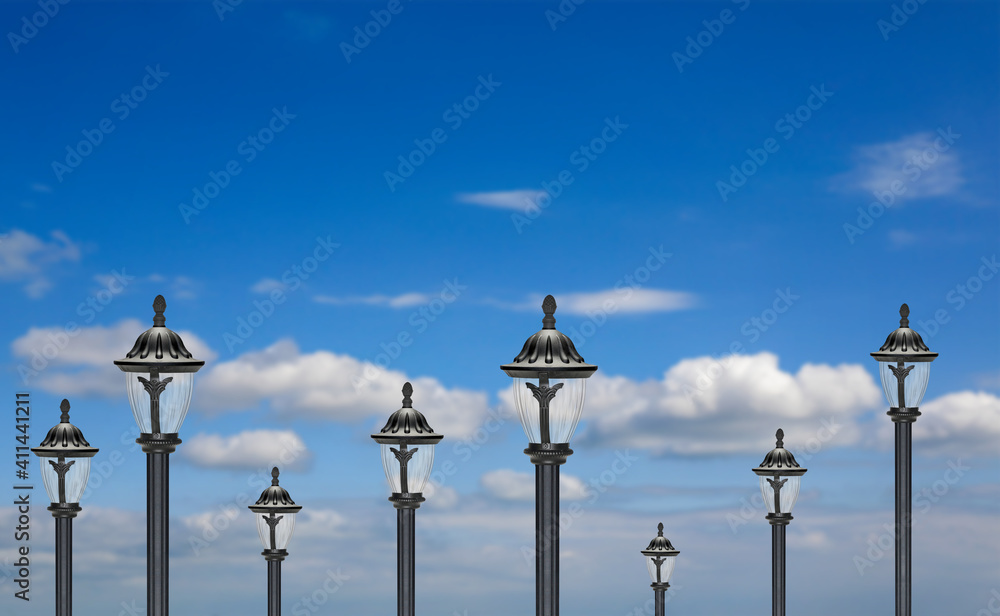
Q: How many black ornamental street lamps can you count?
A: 8